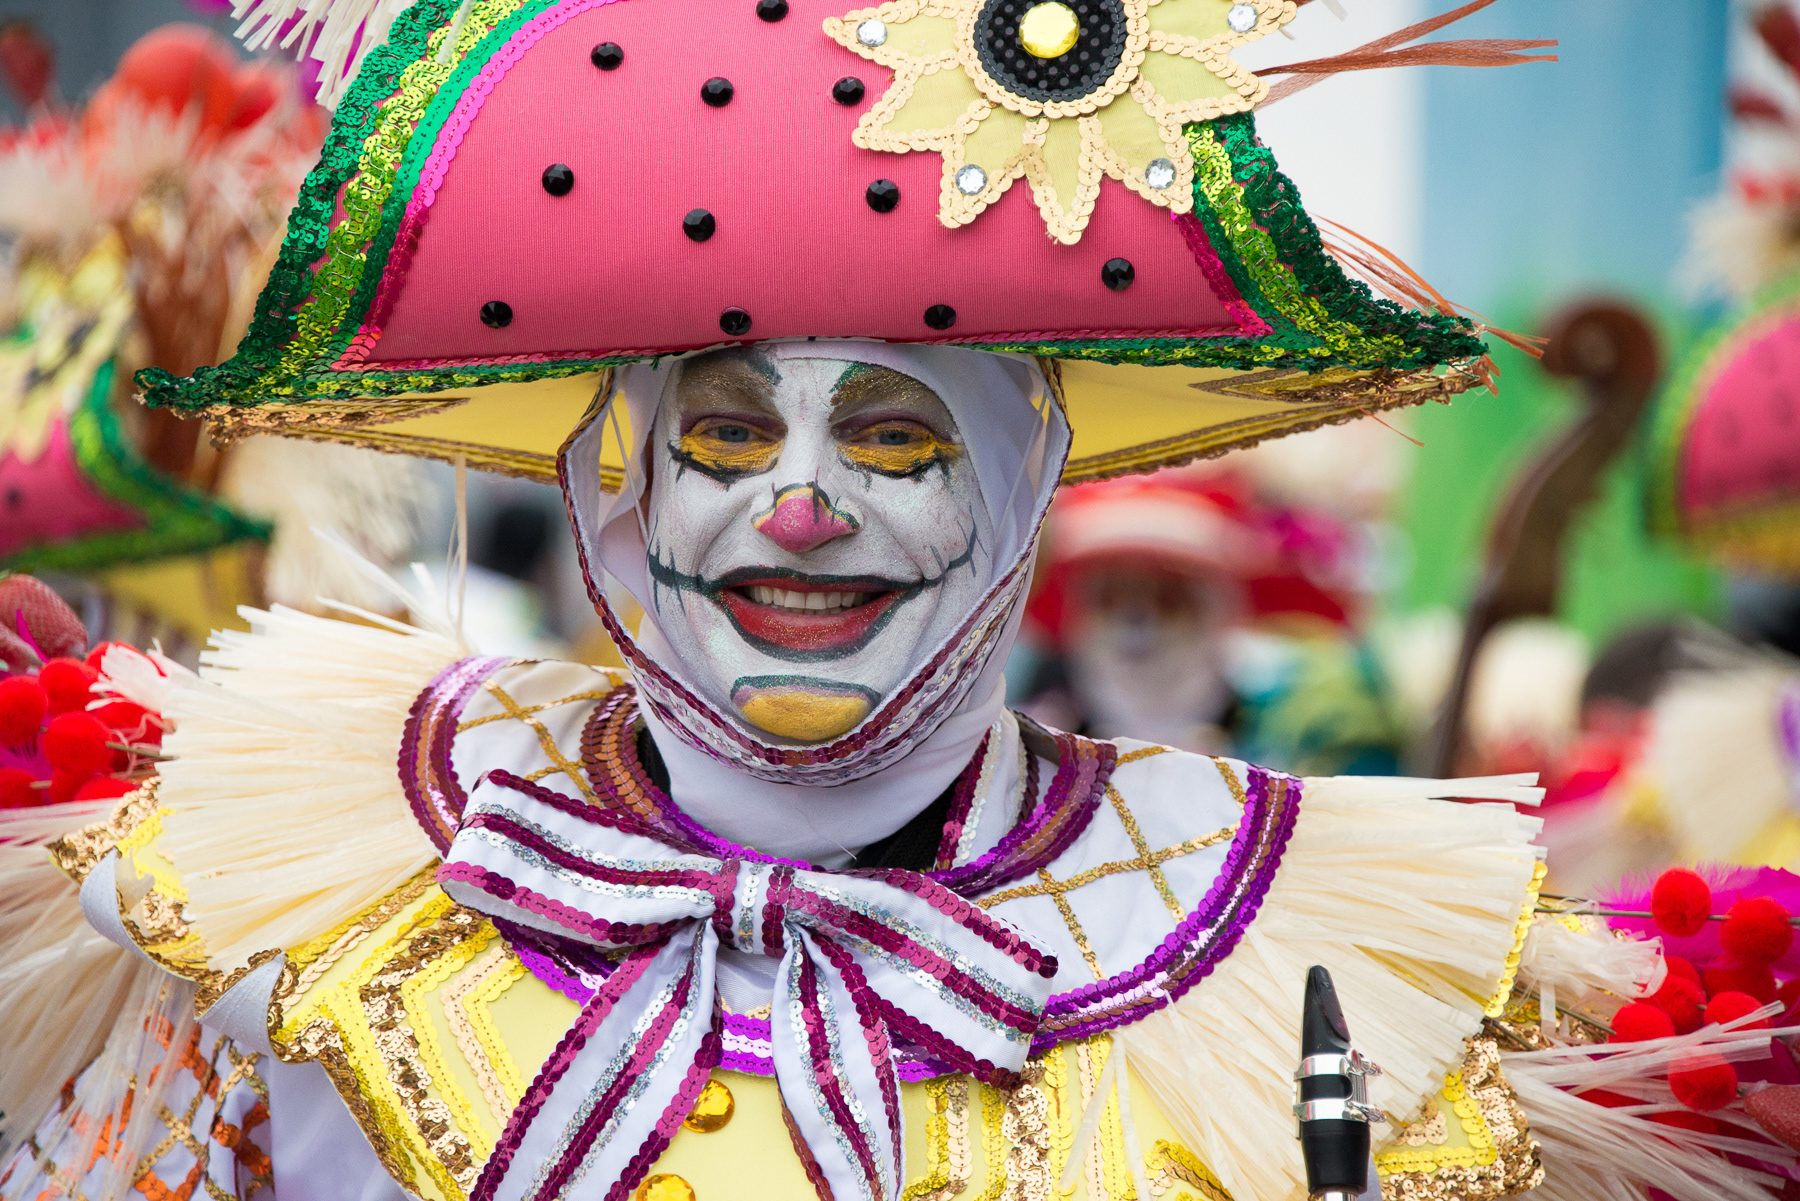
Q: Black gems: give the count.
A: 11